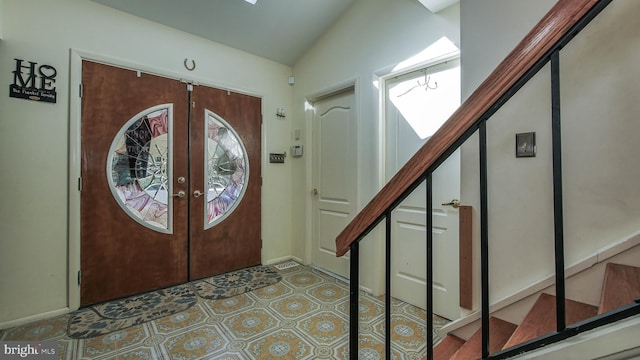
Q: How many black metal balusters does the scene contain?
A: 5